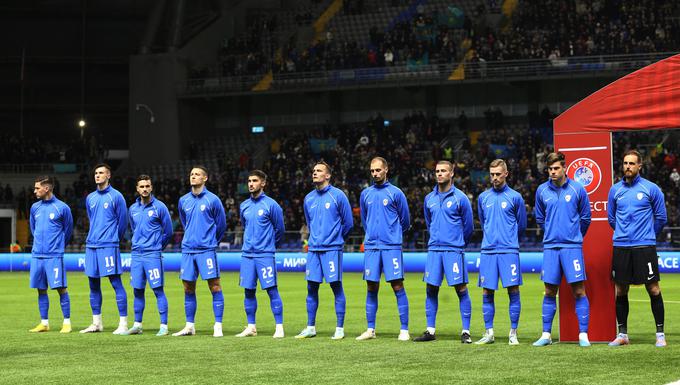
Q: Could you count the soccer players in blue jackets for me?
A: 11